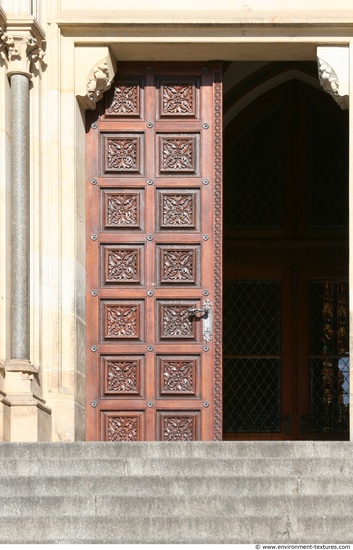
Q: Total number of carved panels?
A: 14